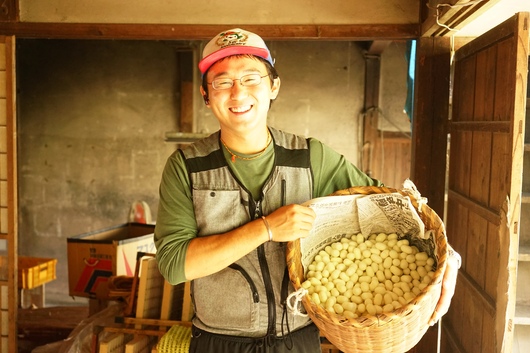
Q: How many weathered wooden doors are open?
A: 1